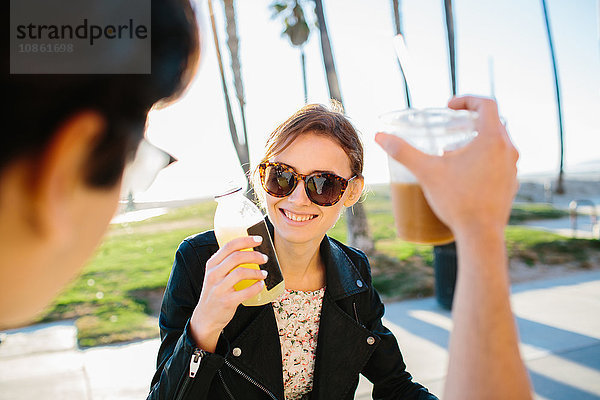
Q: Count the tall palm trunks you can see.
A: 7